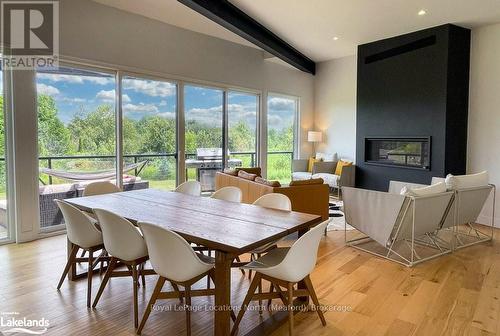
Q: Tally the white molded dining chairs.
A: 8